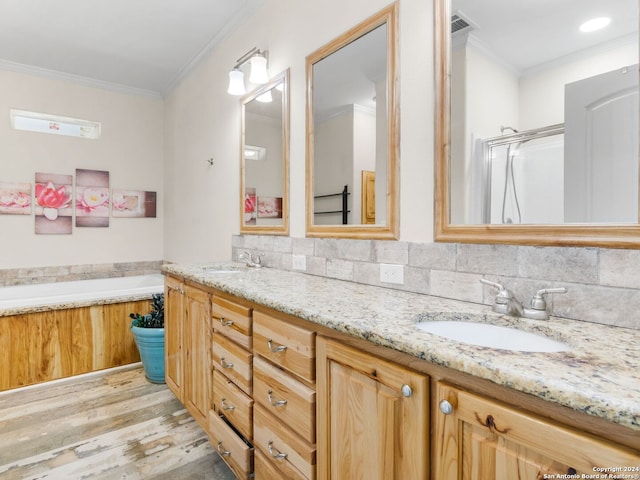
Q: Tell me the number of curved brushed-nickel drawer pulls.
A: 7